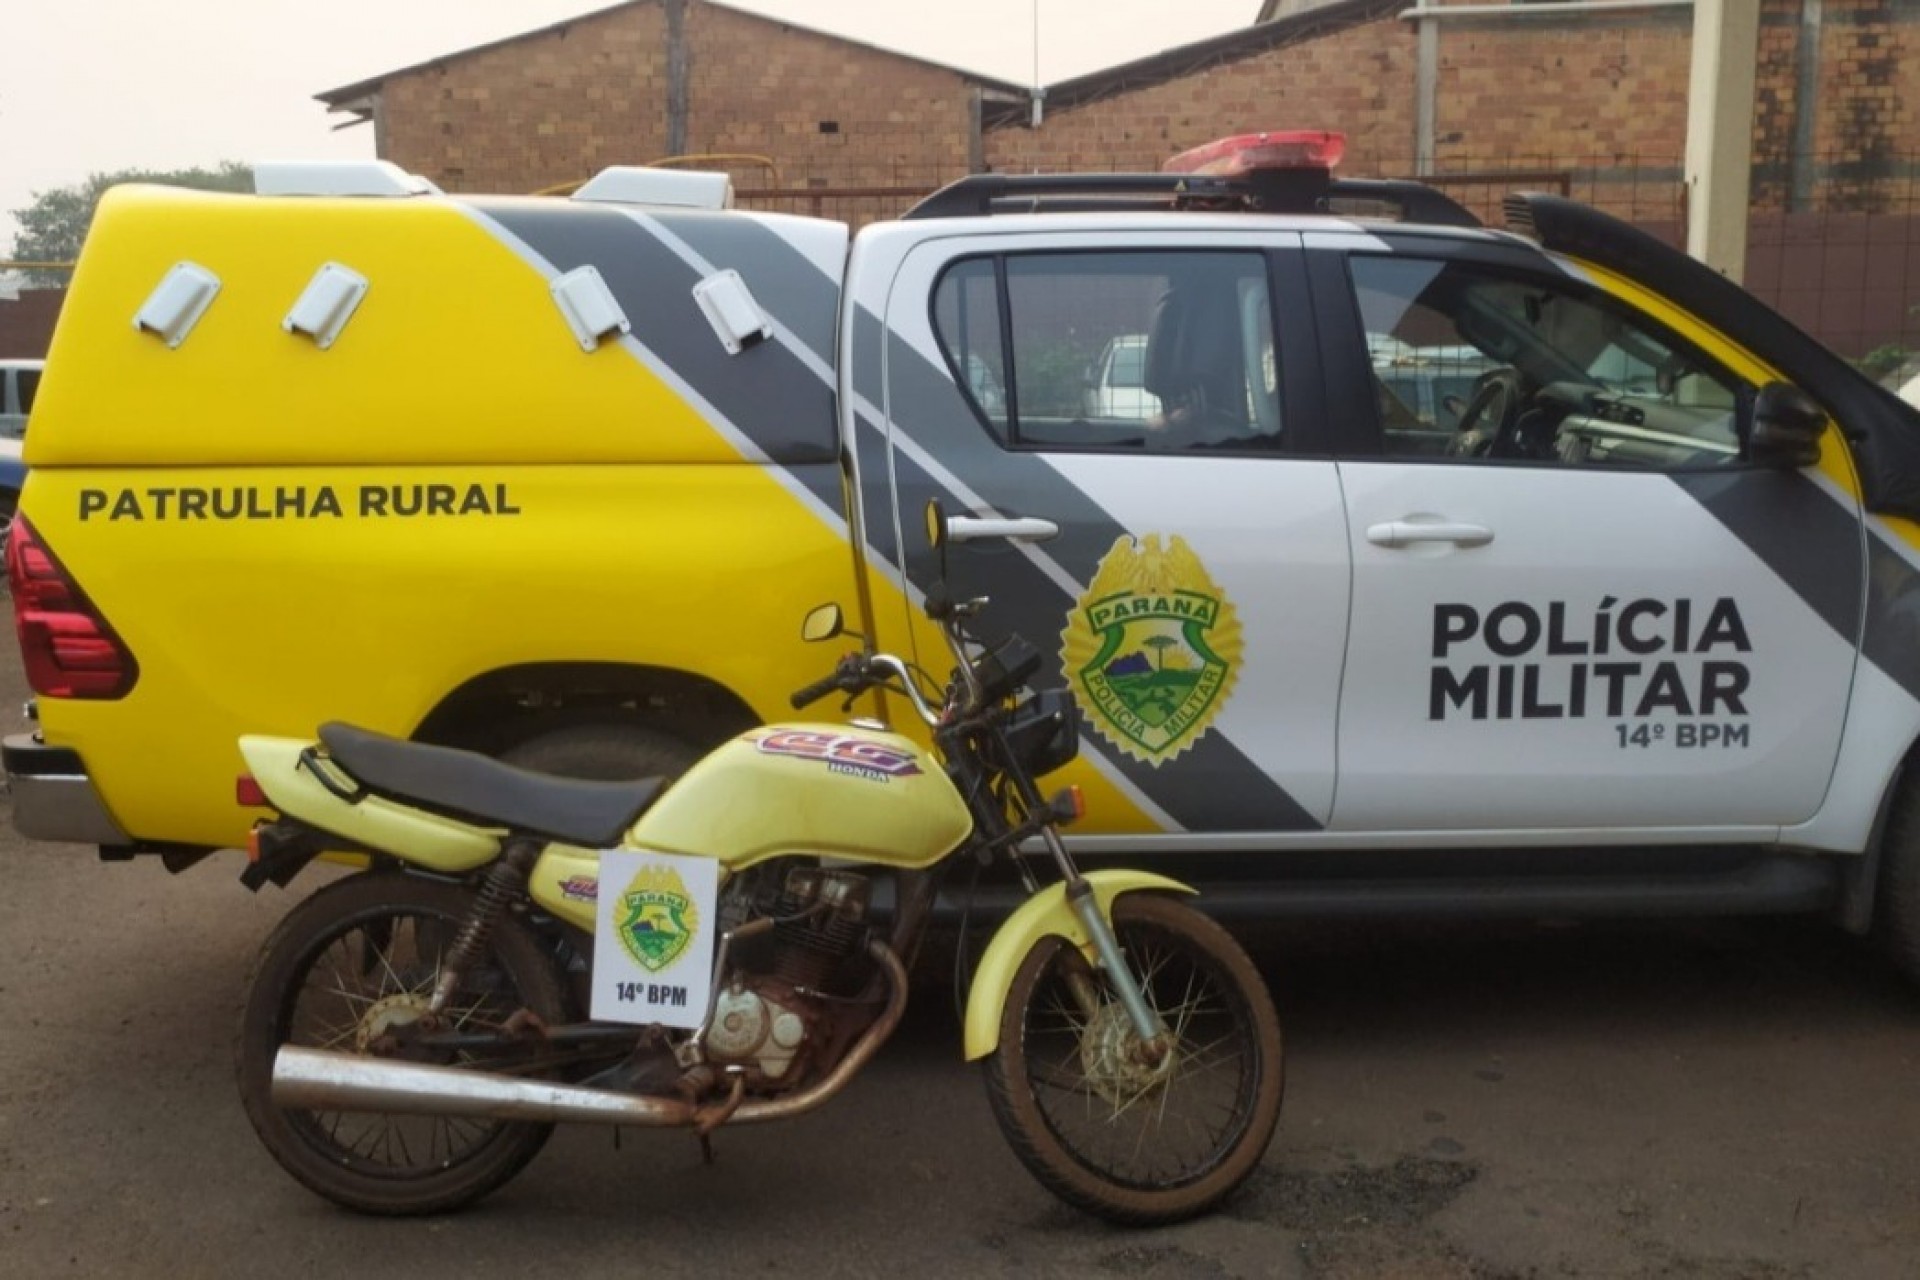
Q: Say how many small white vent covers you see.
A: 4